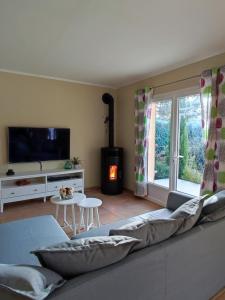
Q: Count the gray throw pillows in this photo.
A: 5